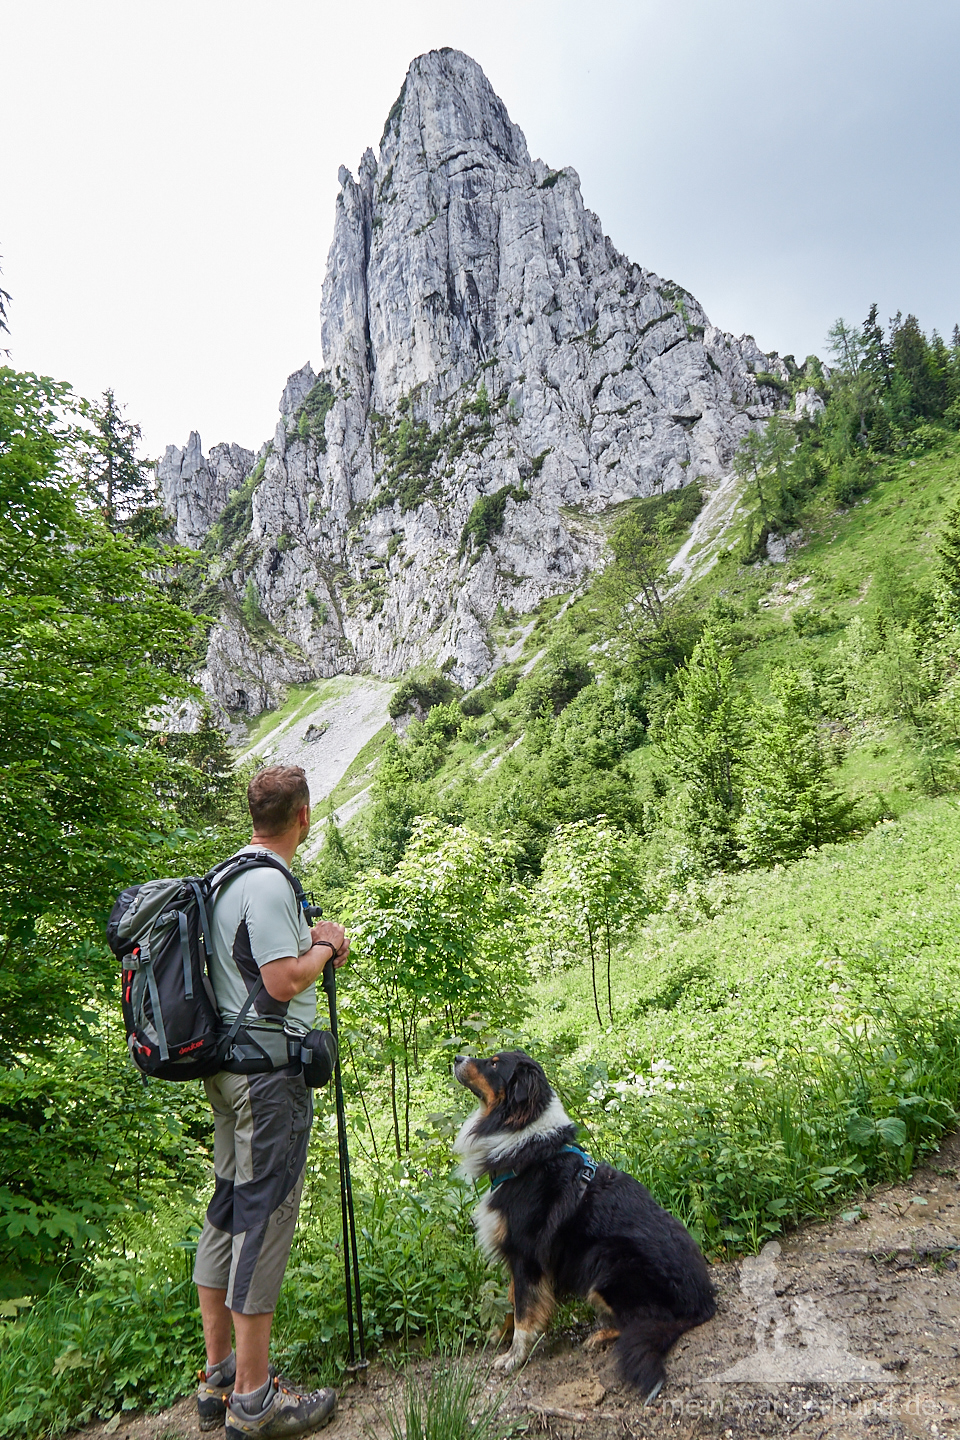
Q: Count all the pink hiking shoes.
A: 0